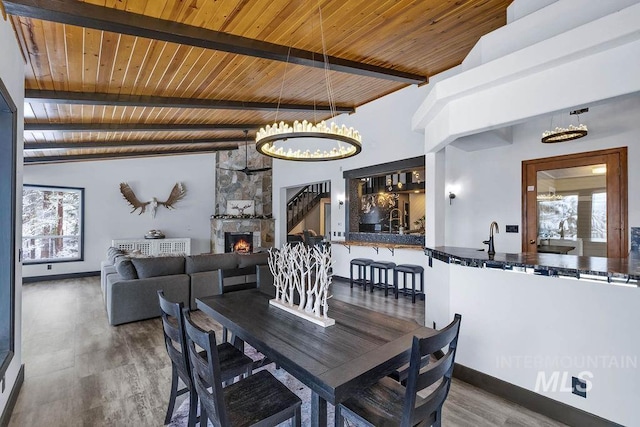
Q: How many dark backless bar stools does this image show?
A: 3